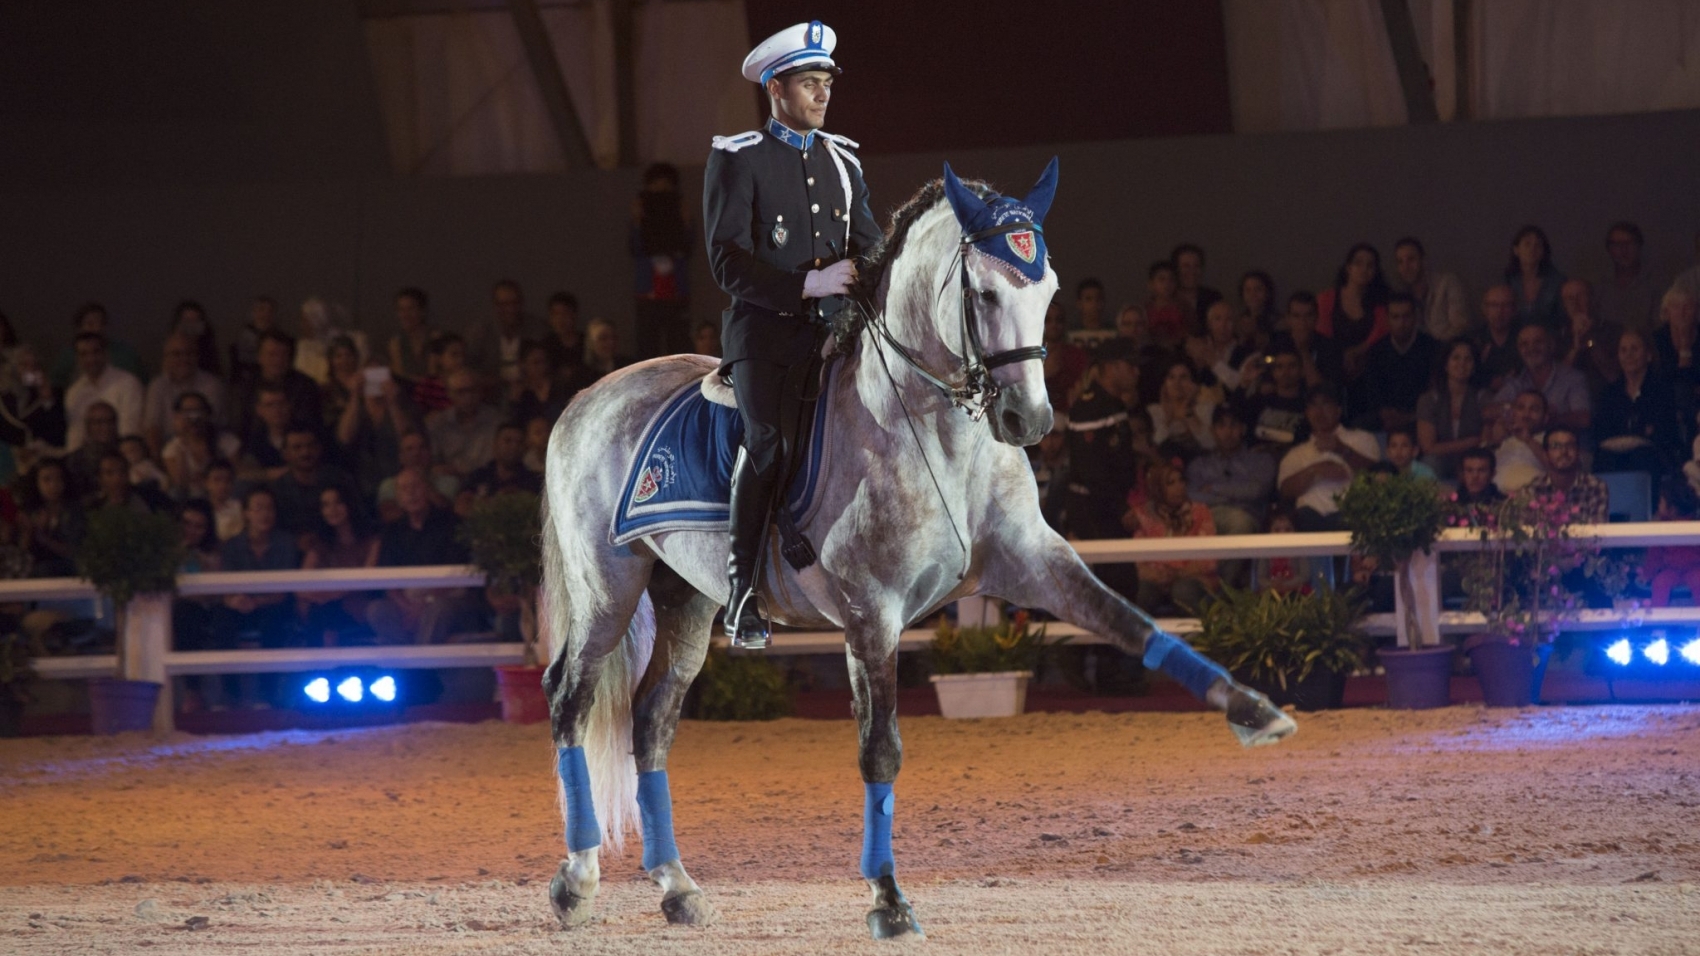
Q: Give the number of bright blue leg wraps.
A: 4